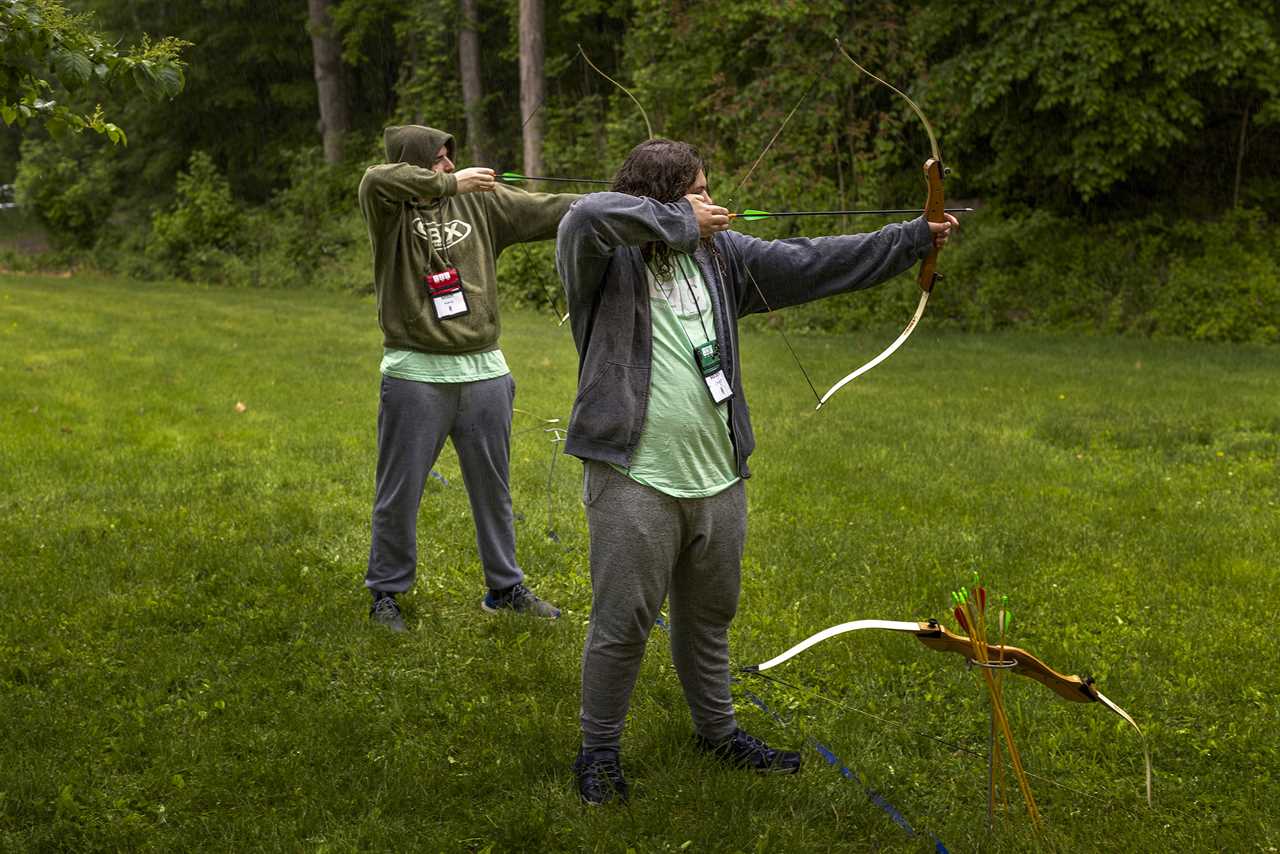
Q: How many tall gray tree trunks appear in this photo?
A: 3